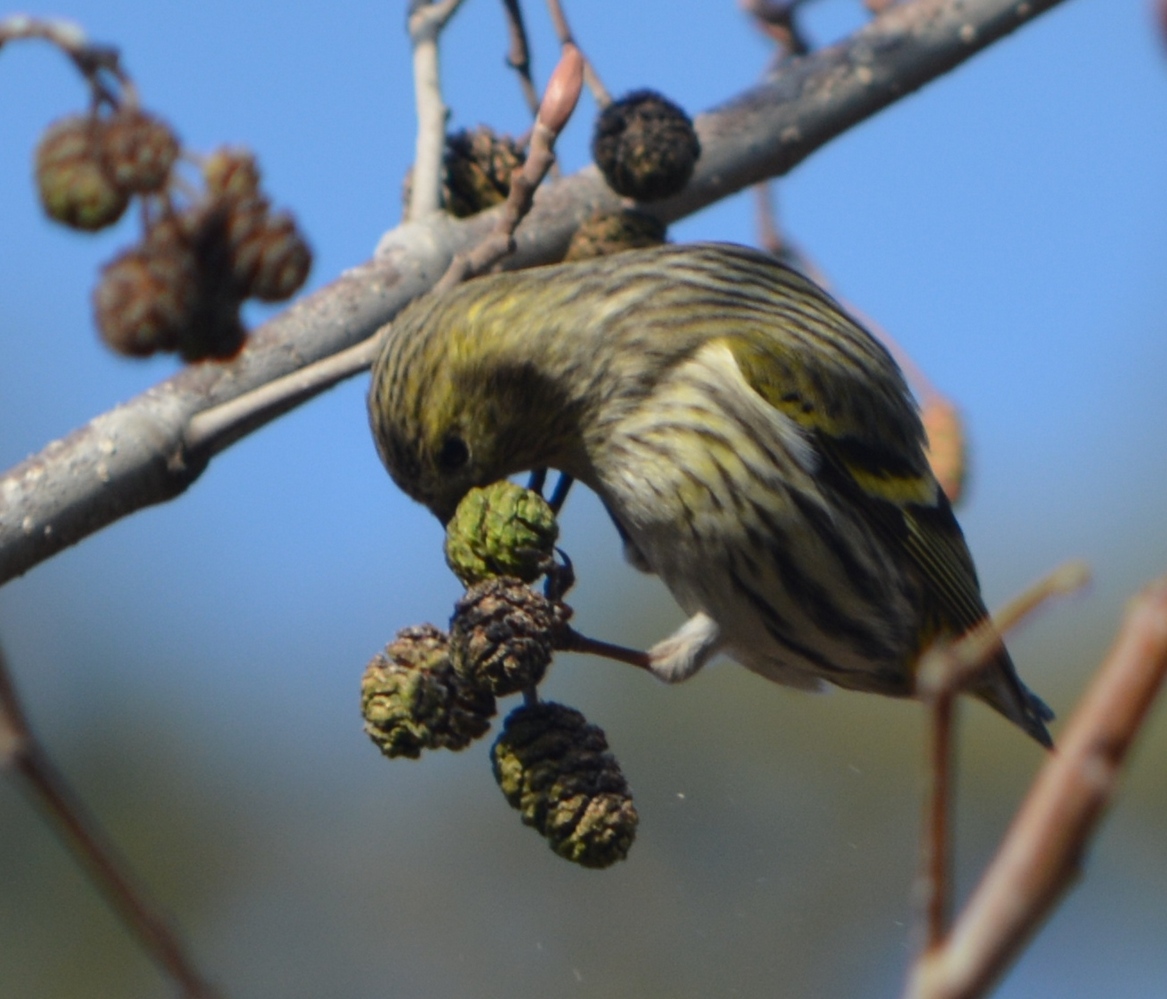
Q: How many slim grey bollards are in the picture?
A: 0